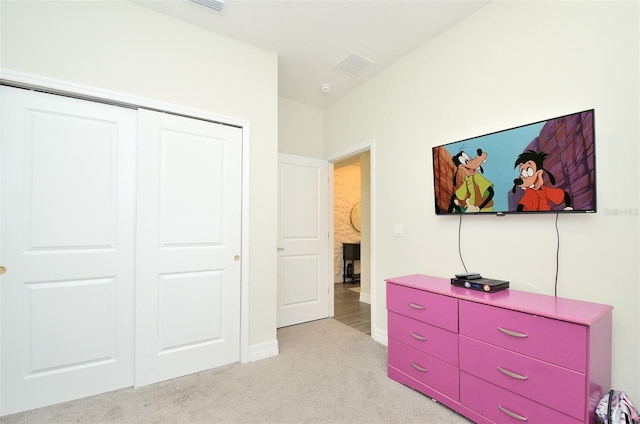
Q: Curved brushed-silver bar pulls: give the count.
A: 6